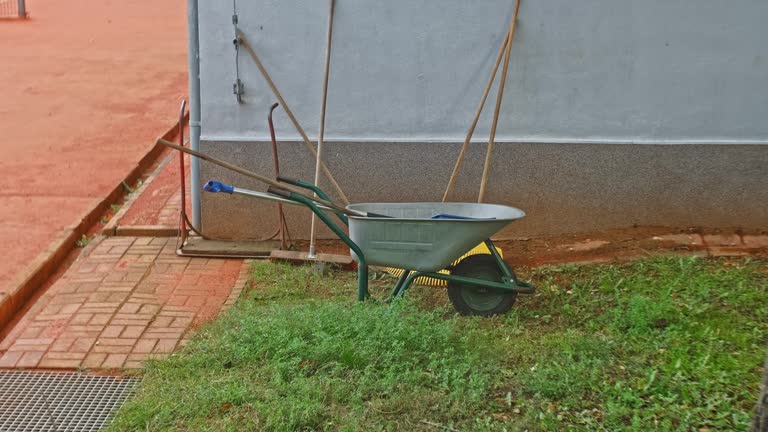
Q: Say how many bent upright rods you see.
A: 2